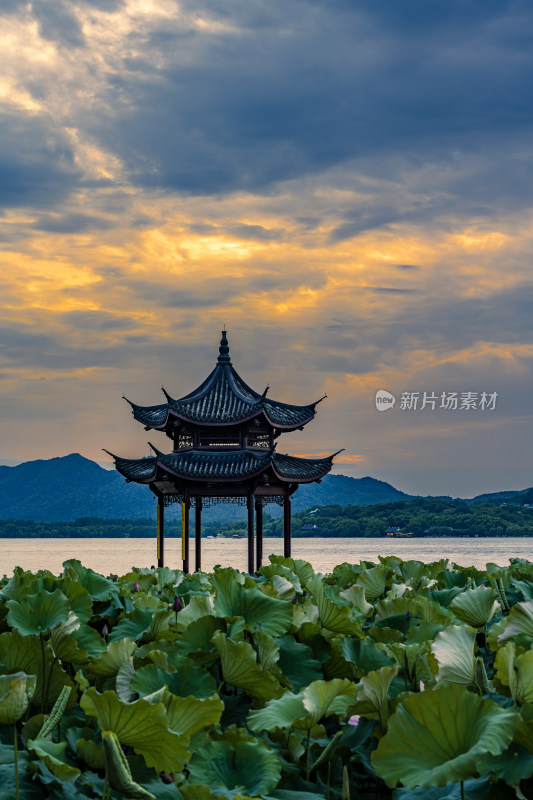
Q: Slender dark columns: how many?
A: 6